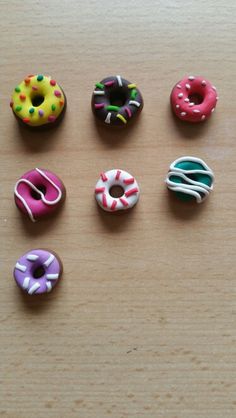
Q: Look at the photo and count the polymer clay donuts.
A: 7